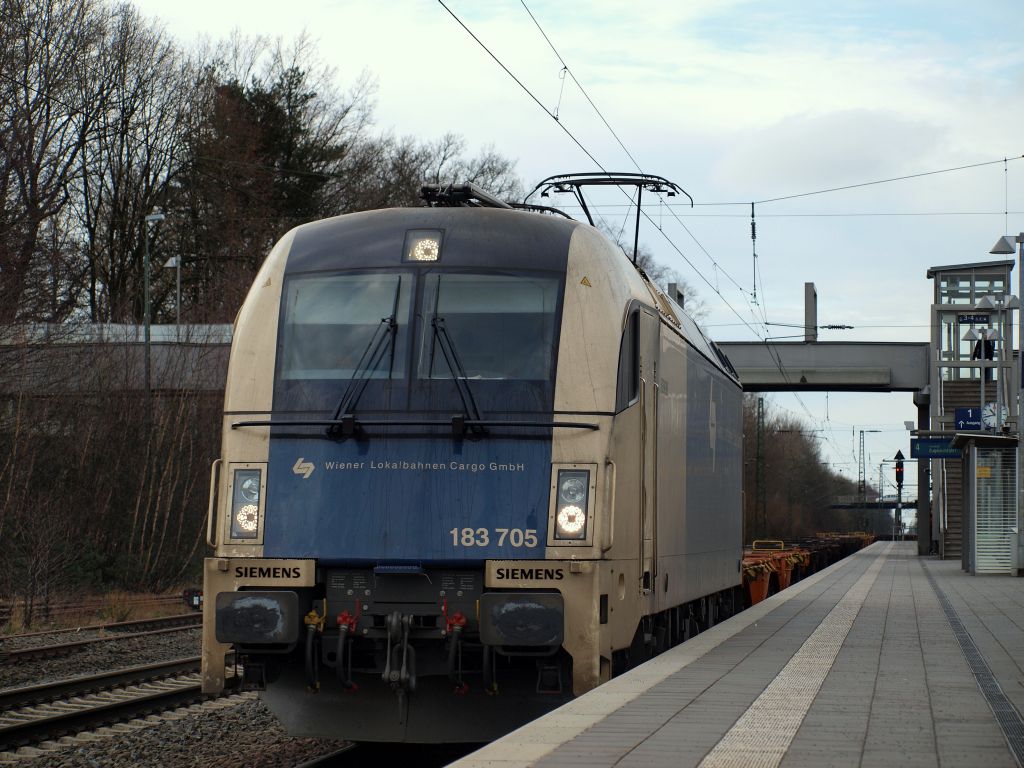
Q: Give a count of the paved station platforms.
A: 1